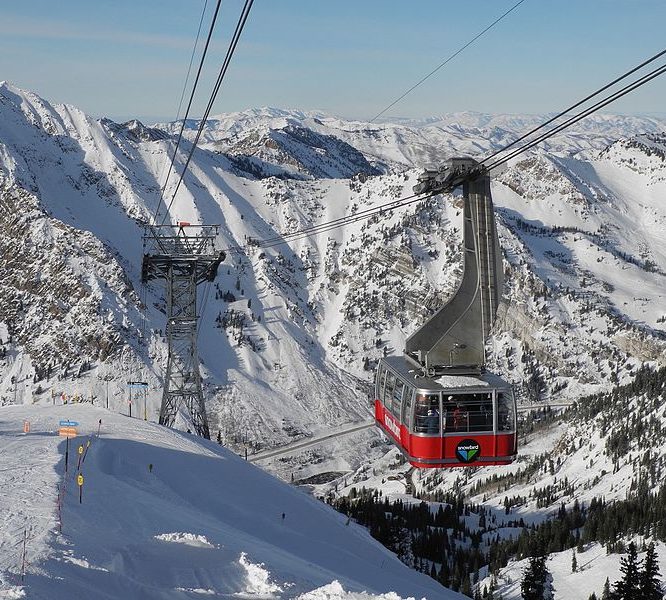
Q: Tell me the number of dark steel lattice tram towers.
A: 1